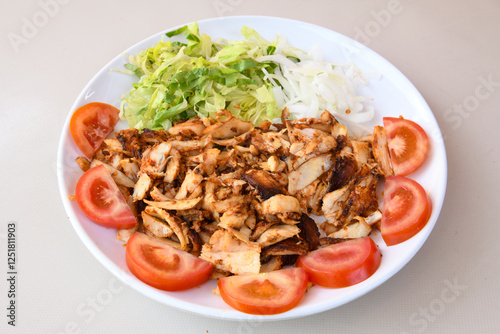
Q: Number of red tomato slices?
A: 7